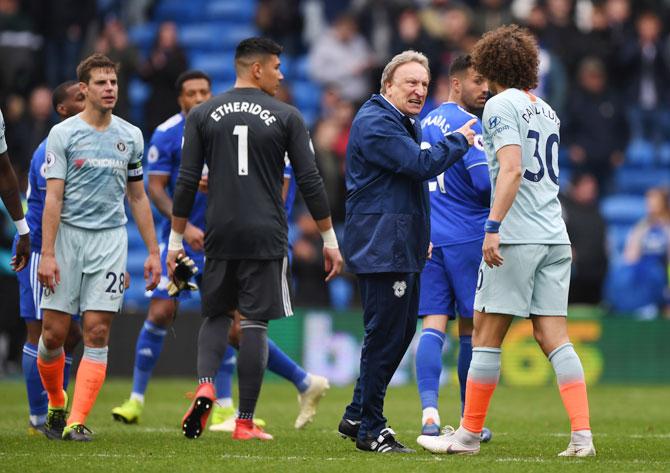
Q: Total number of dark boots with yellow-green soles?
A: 2